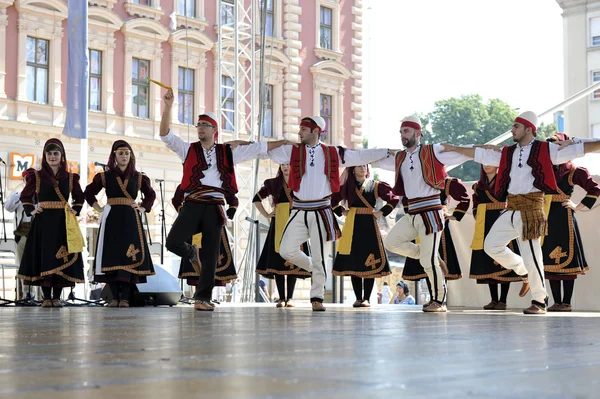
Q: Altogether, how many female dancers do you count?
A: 8